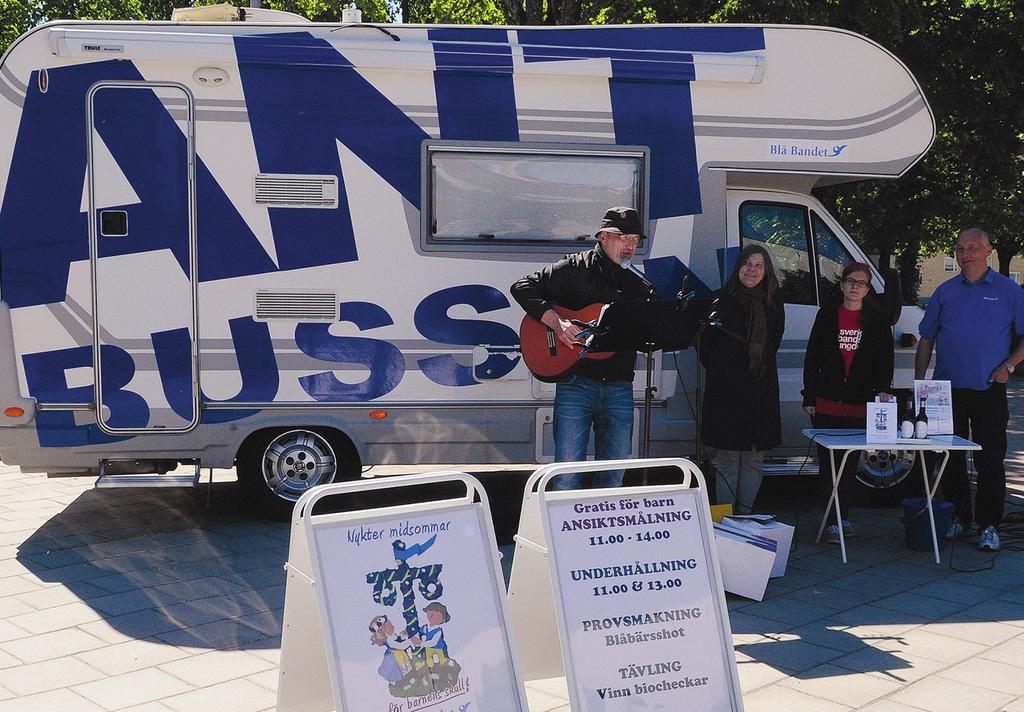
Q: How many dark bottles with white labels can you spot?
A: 2